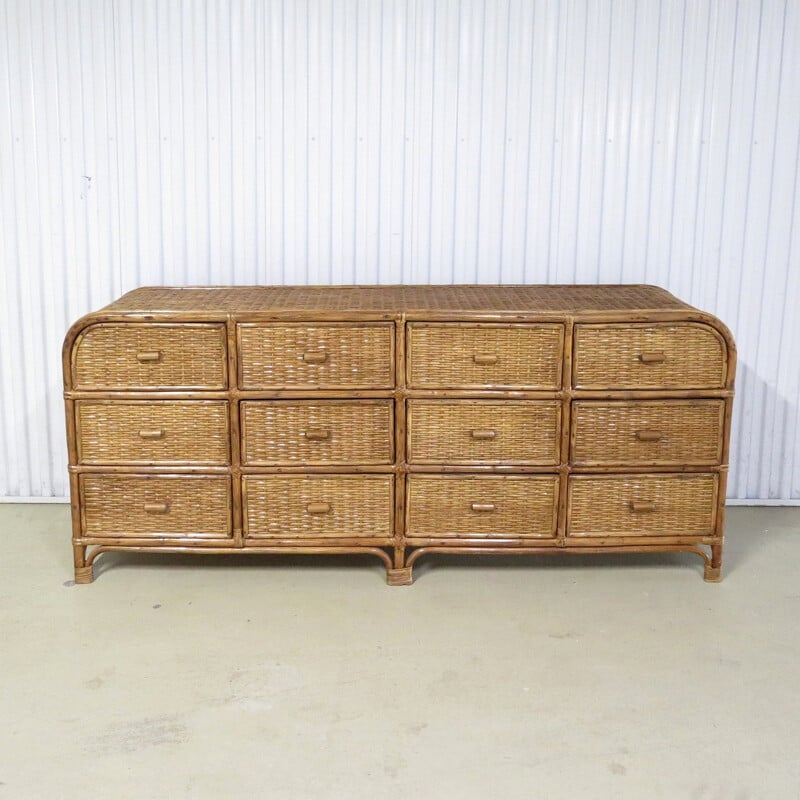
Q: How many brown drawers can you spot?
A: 12